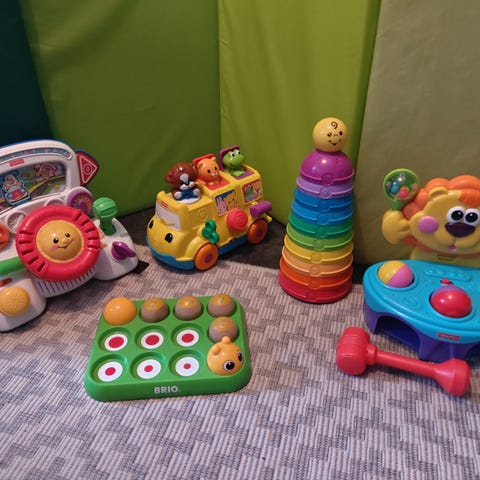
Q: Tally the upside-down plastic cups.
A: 10